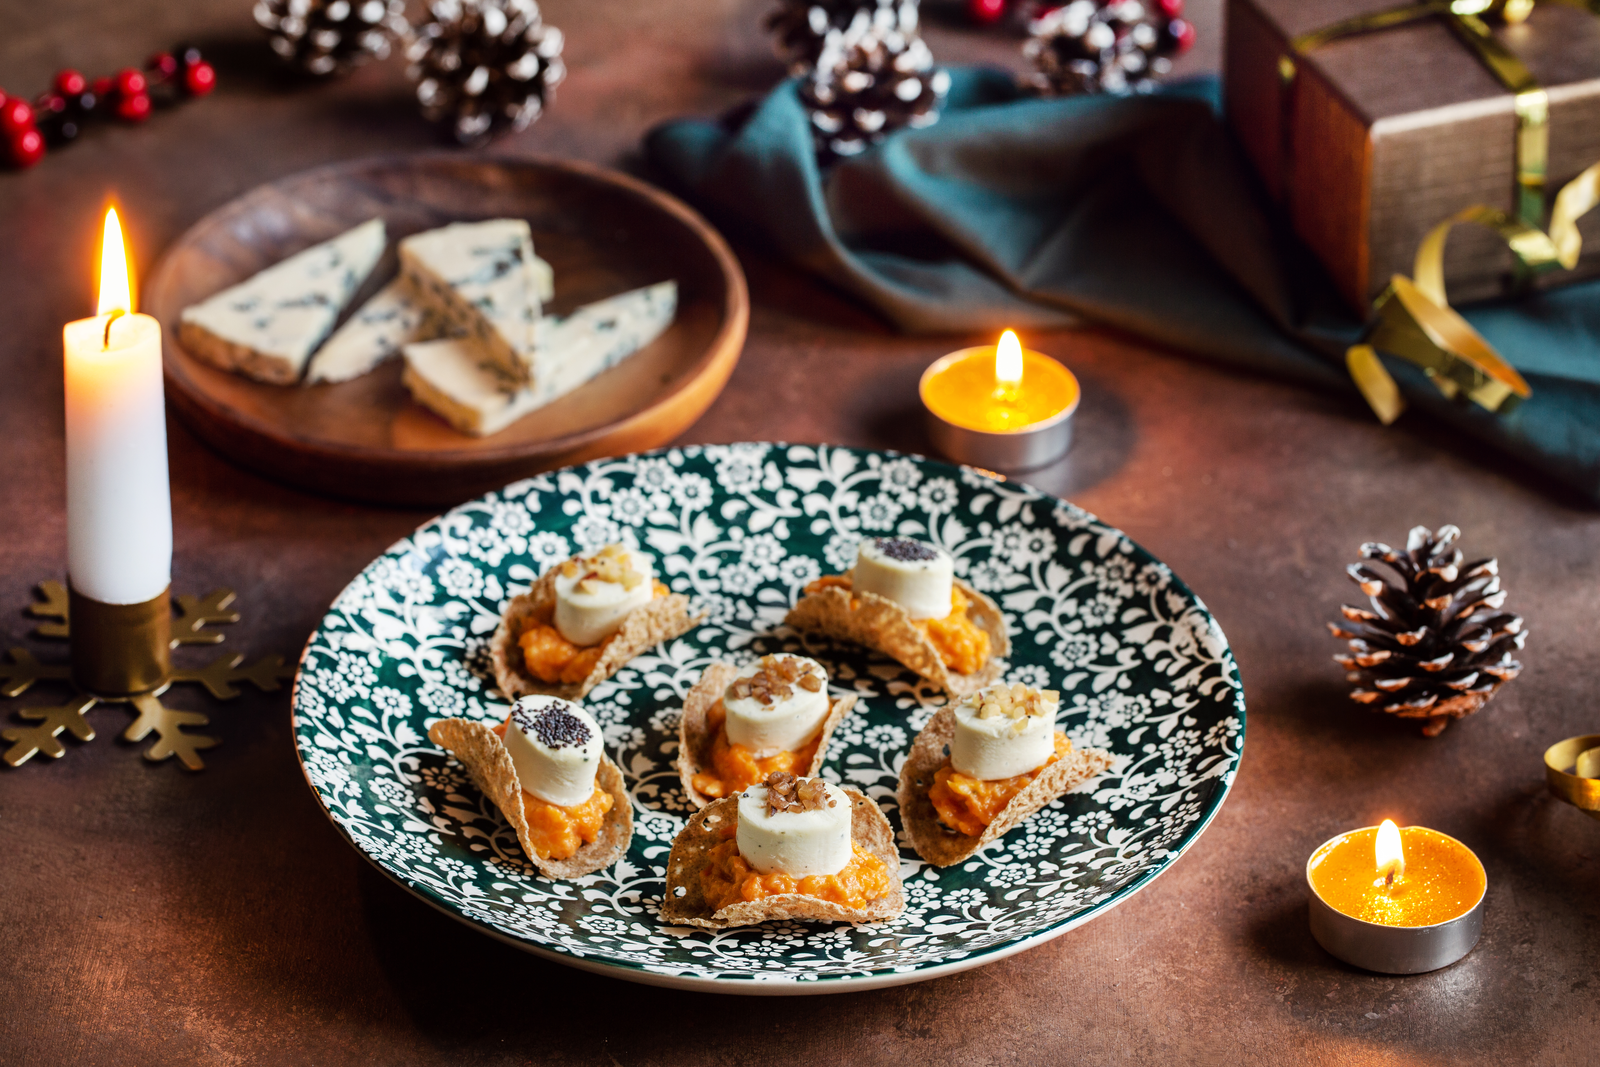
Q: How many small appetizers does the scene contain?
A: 6